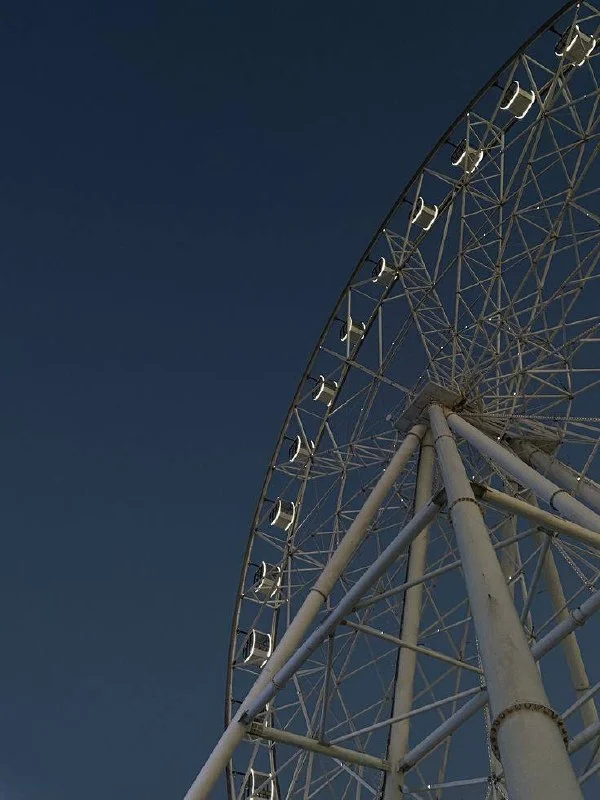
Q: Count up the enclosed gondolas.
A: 13